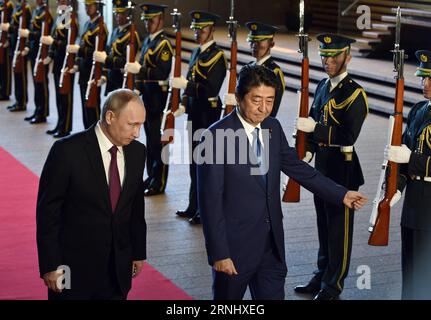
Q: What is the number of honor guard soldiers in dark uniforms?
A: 11